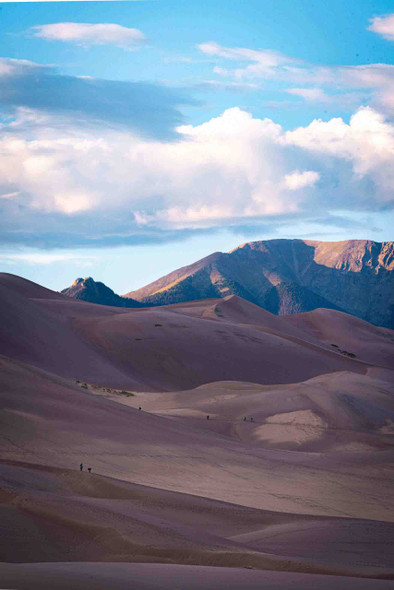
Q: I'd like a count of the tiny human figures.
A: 6